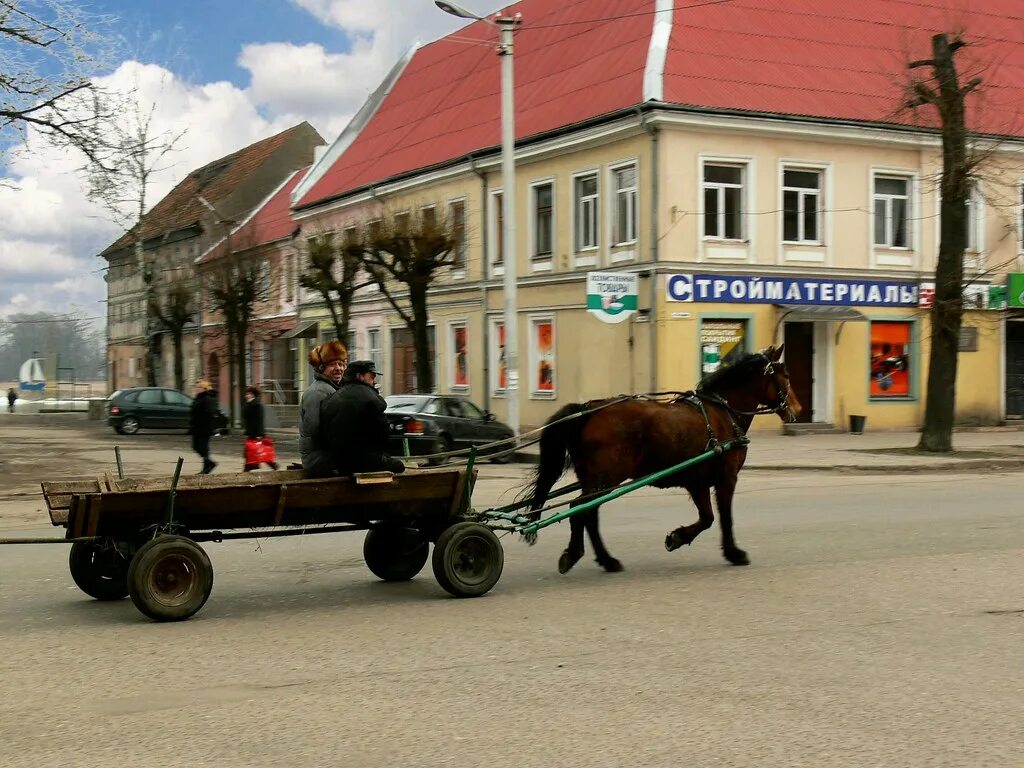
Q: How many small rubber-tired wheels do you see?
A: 4